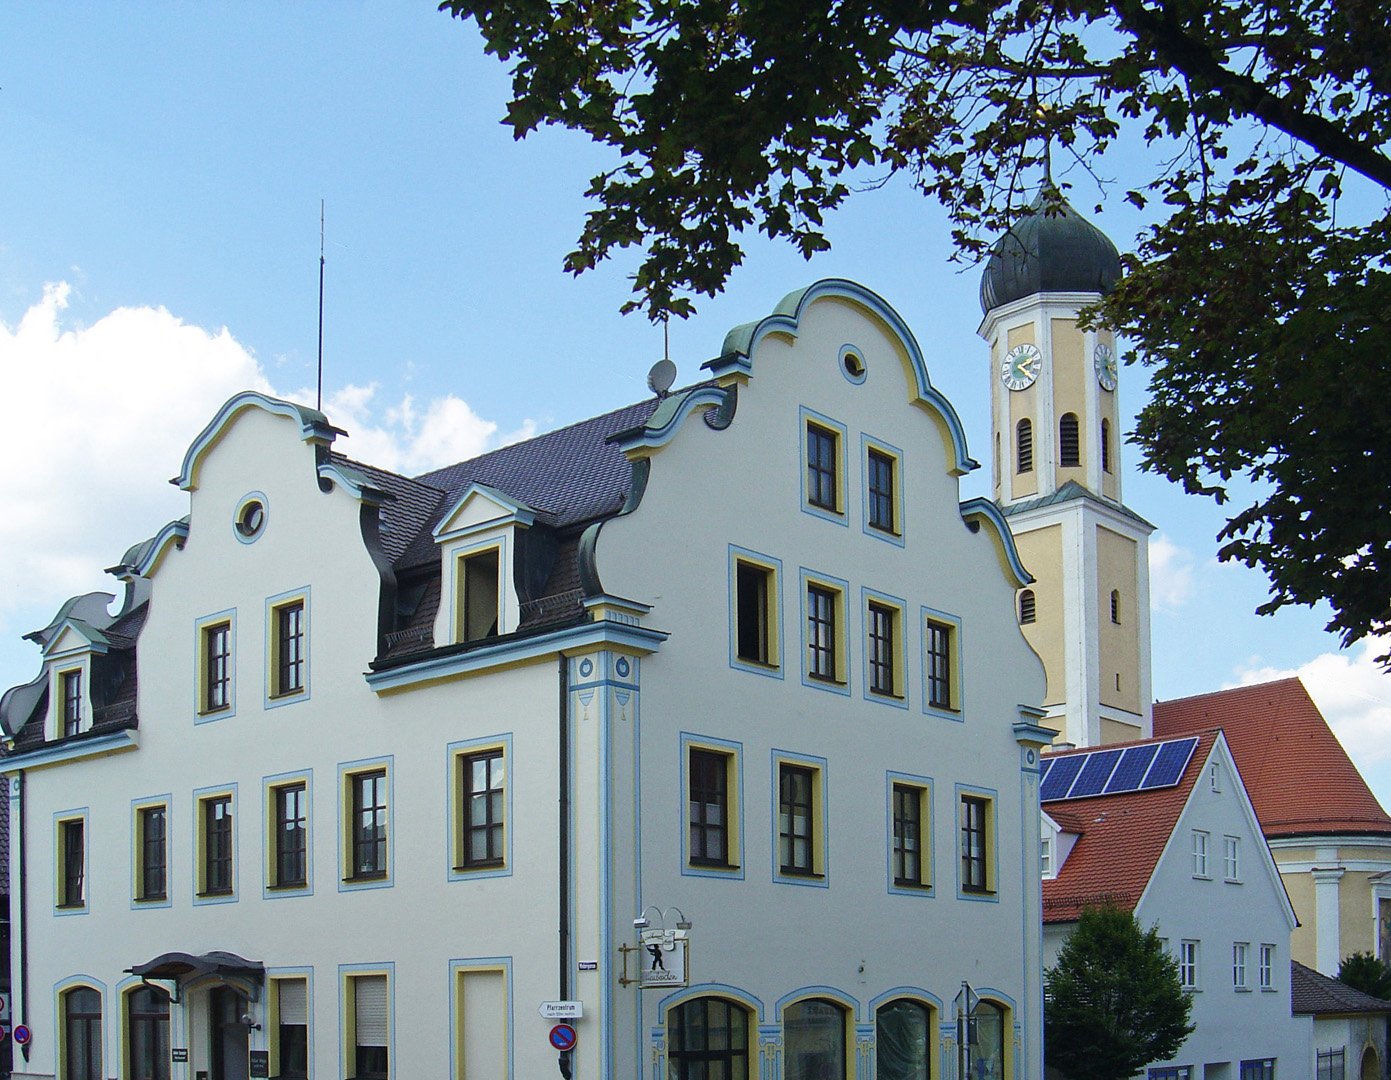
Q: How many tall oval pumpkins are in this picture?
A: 0